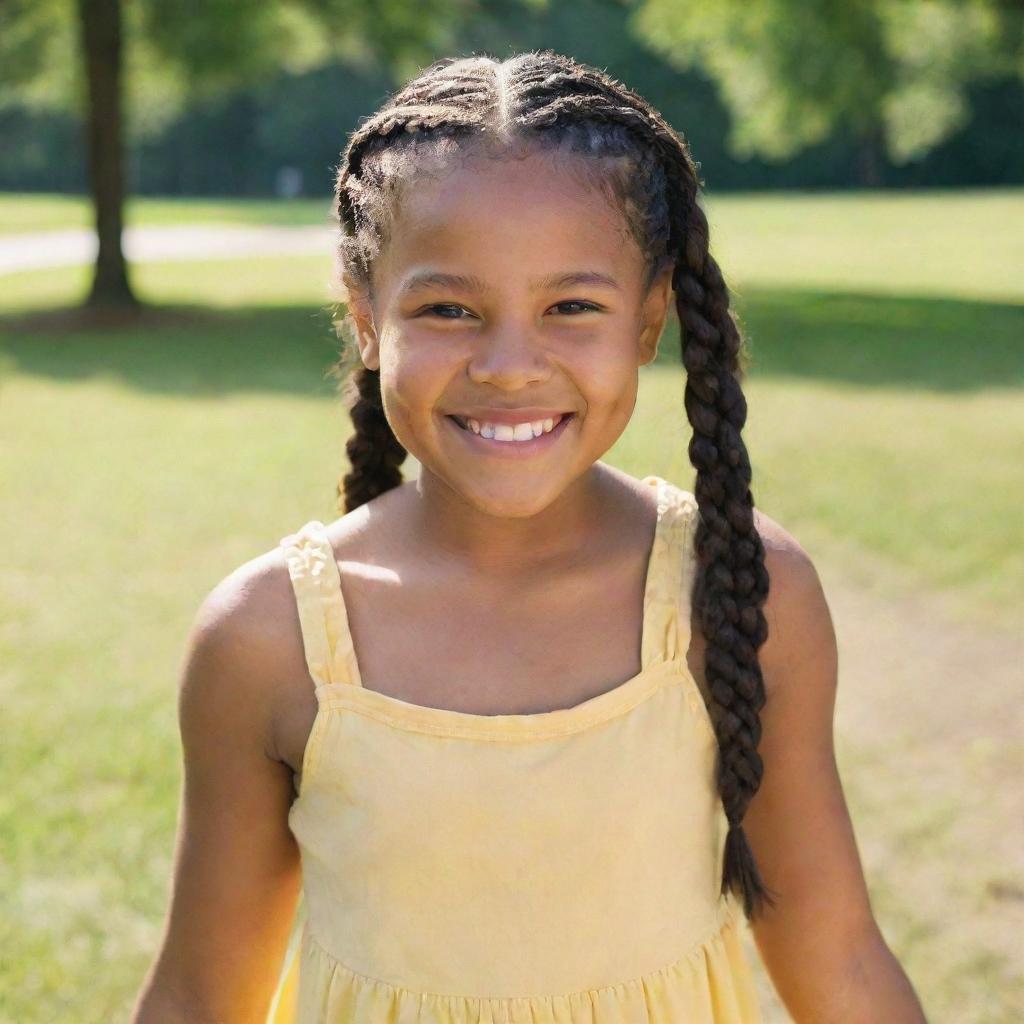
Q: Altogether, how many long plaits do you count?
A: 2